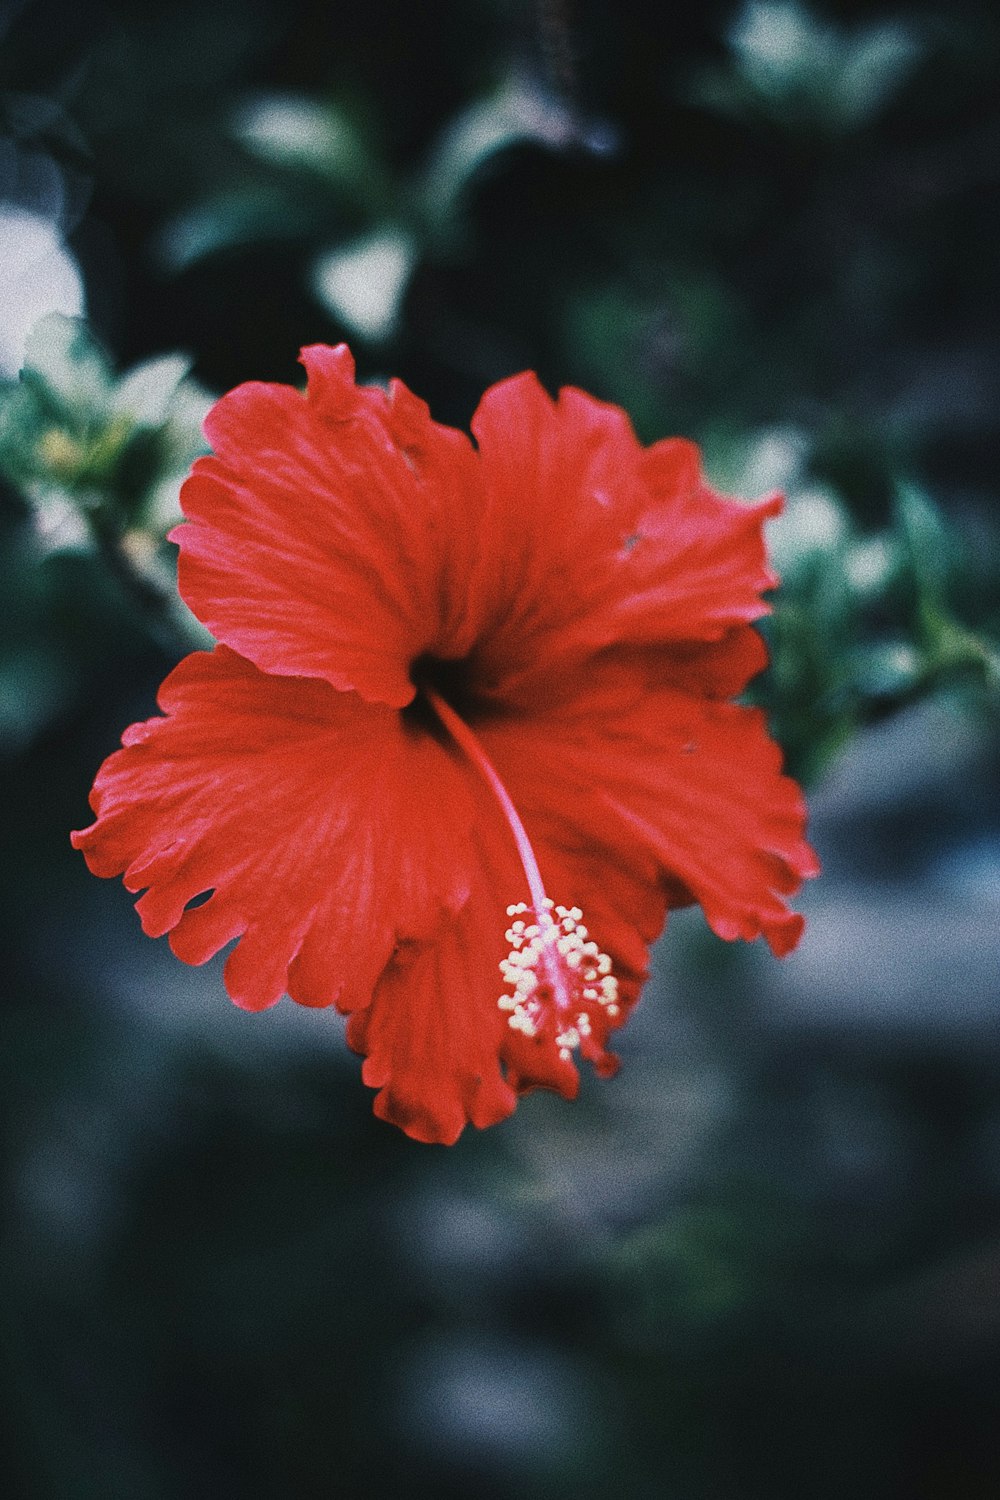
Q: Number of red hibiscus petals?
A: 5